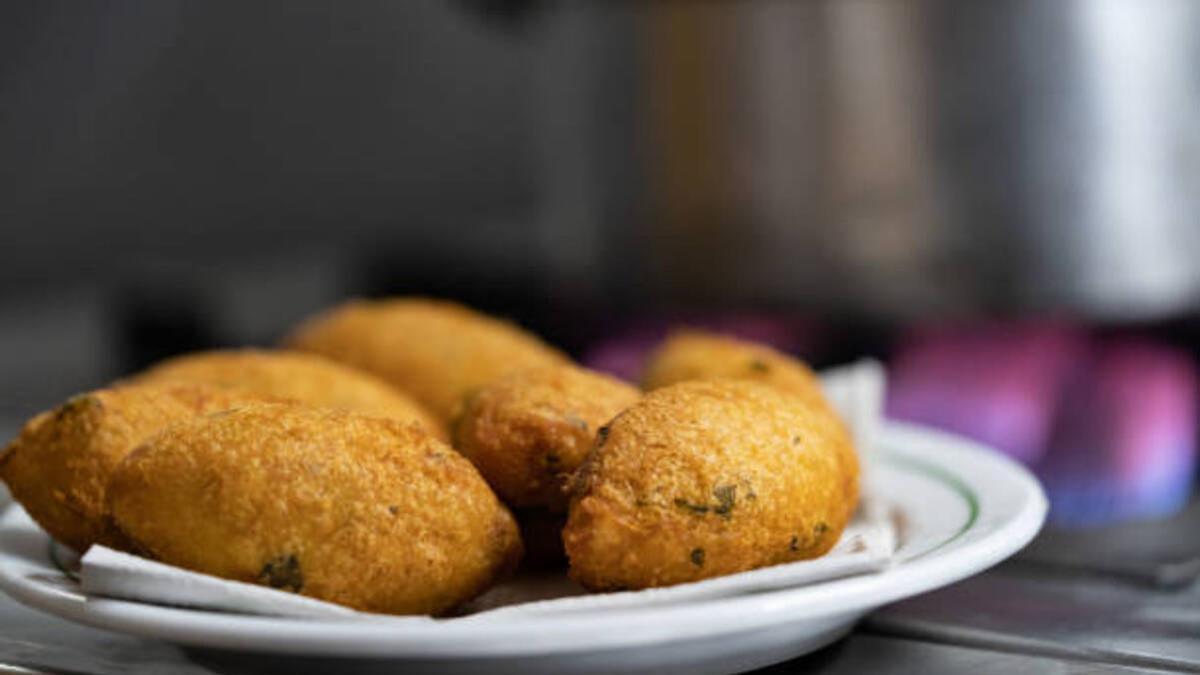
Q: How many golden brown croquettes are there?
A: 7